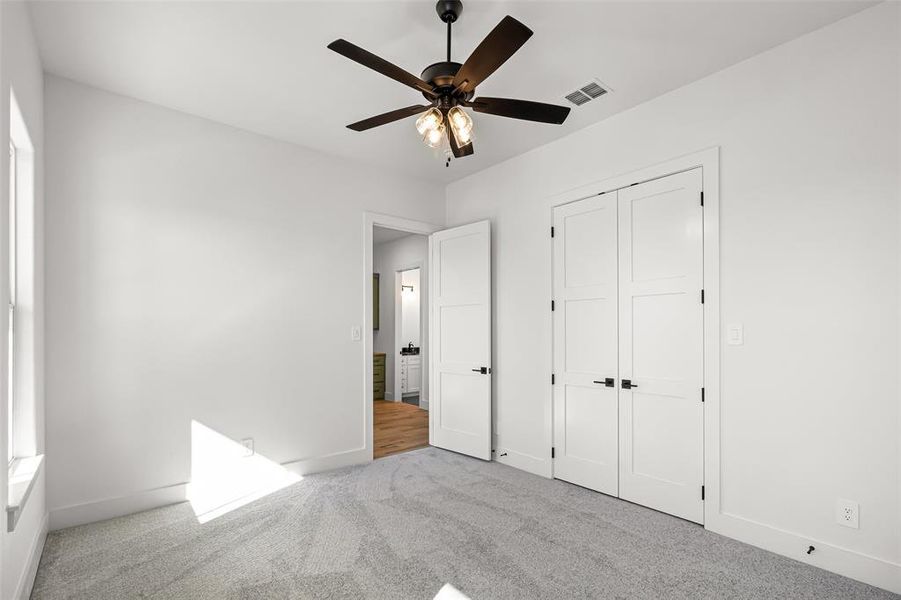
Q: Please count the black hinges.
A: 8